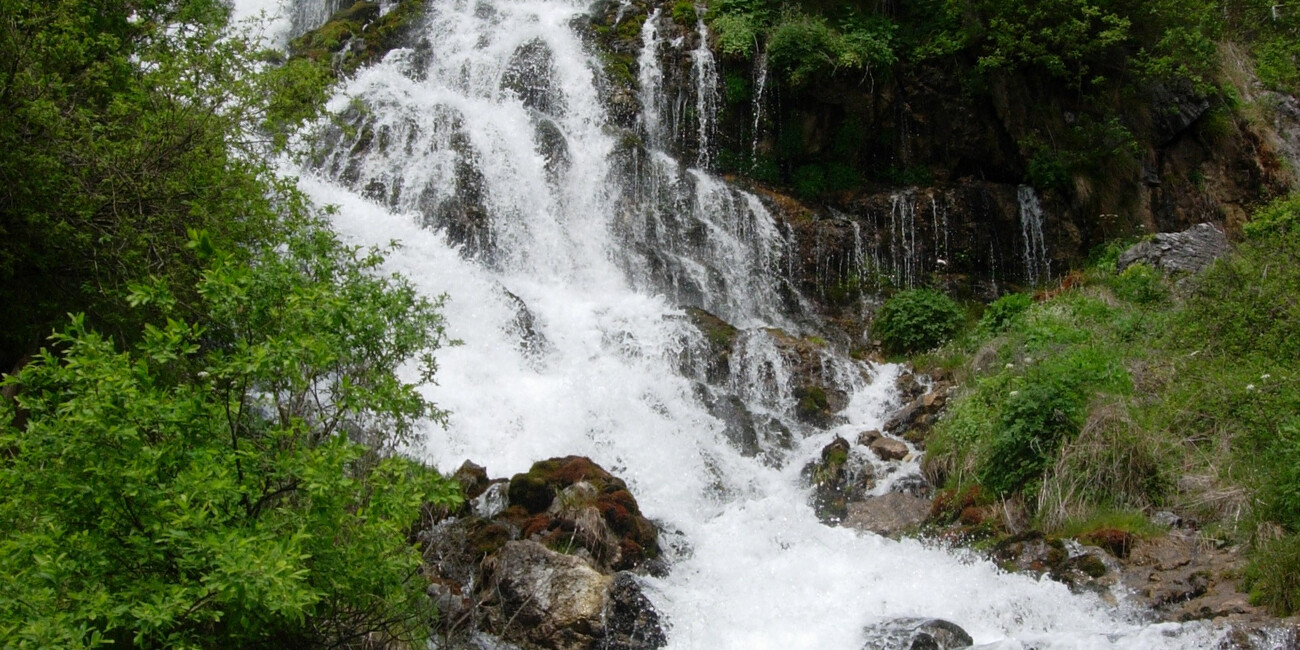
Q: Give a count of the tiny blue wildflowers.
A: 0